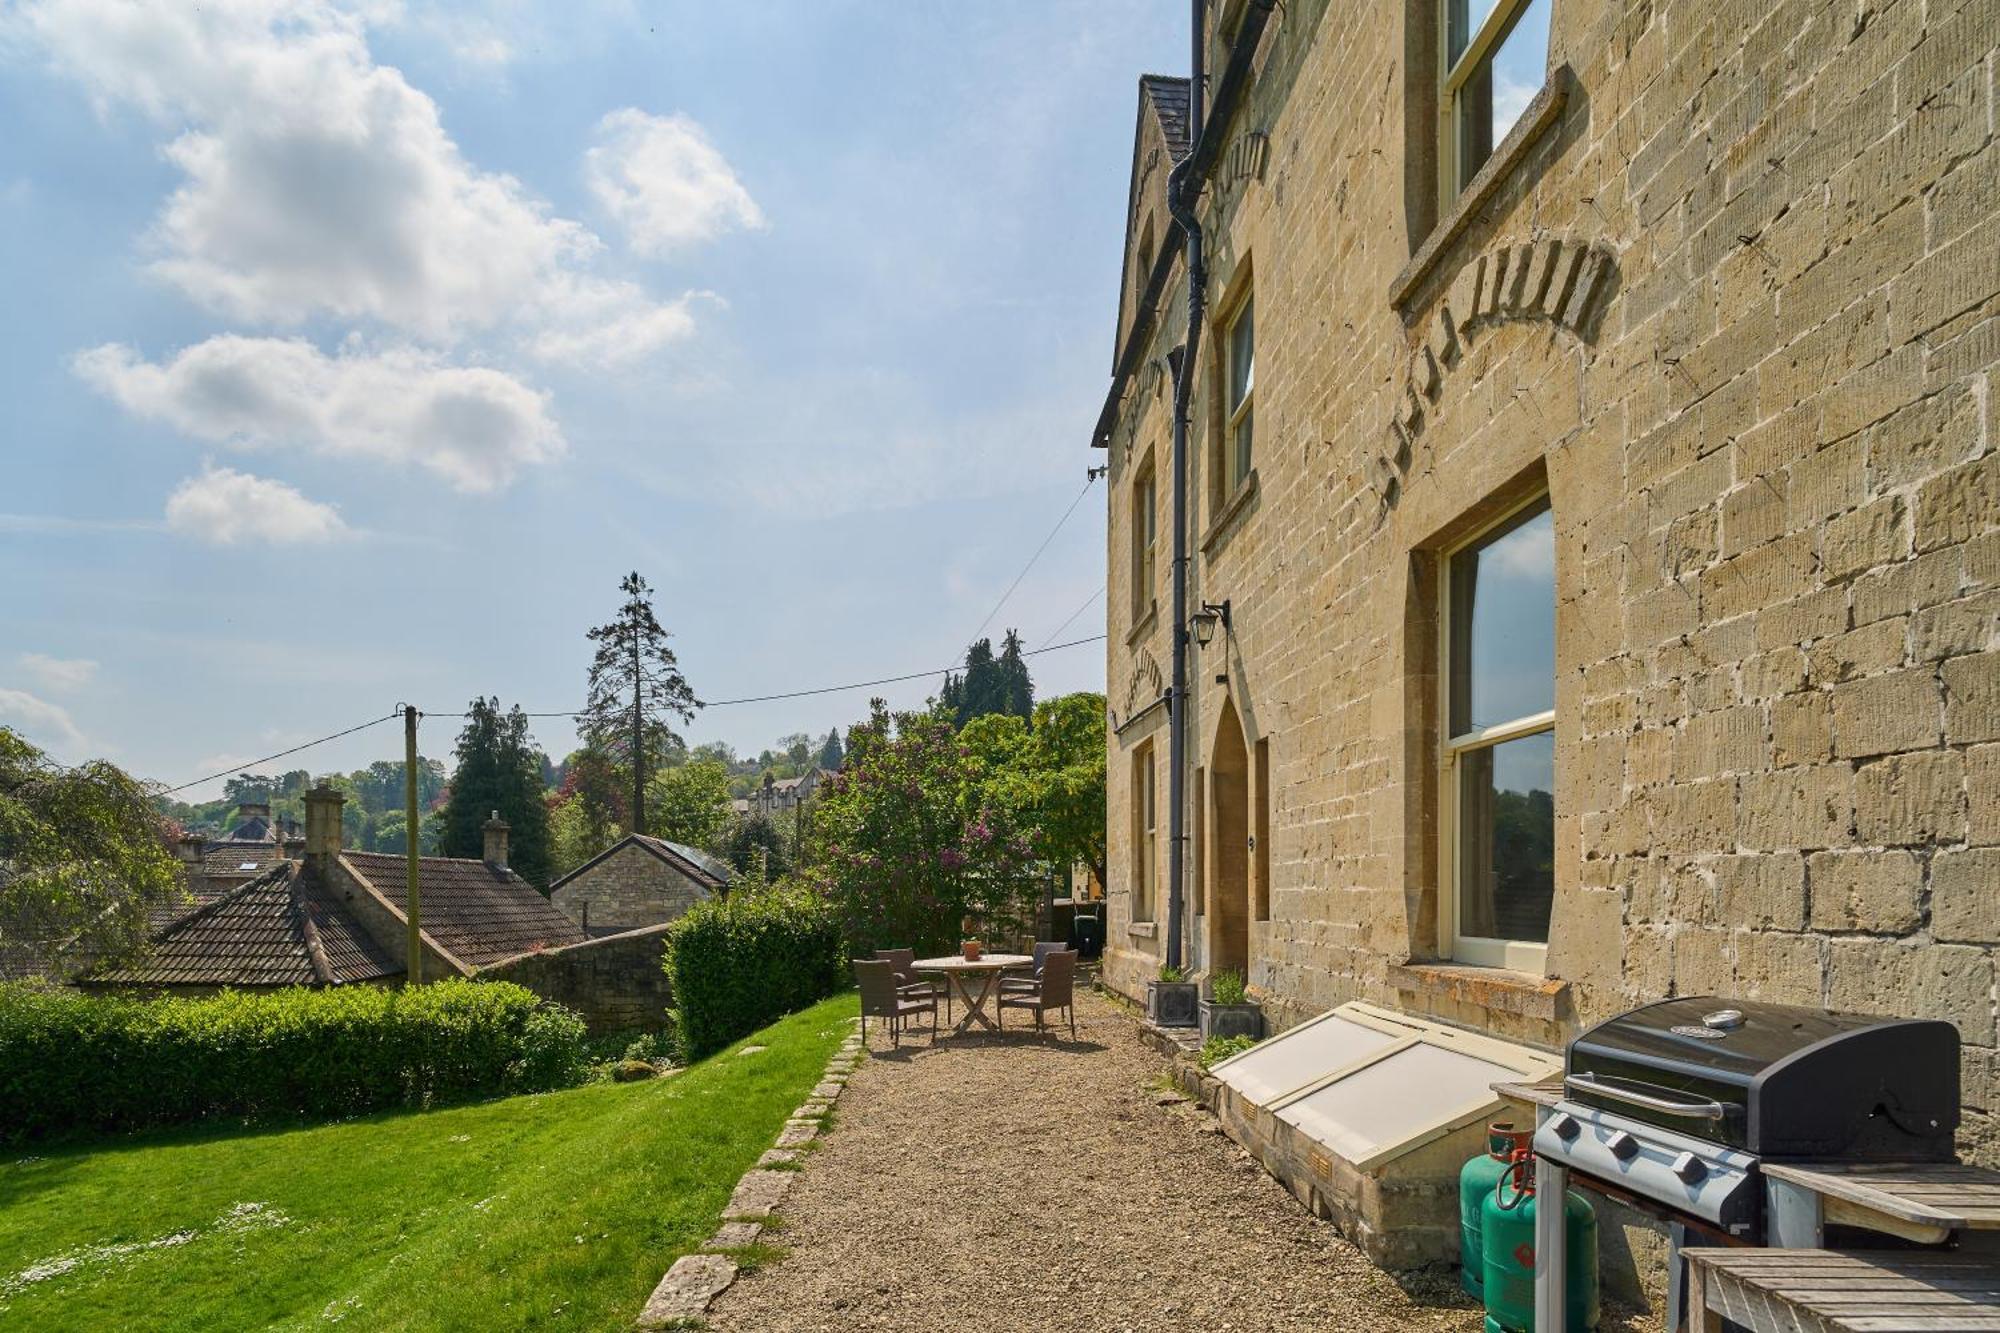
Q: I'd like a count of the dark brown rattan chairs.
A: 4